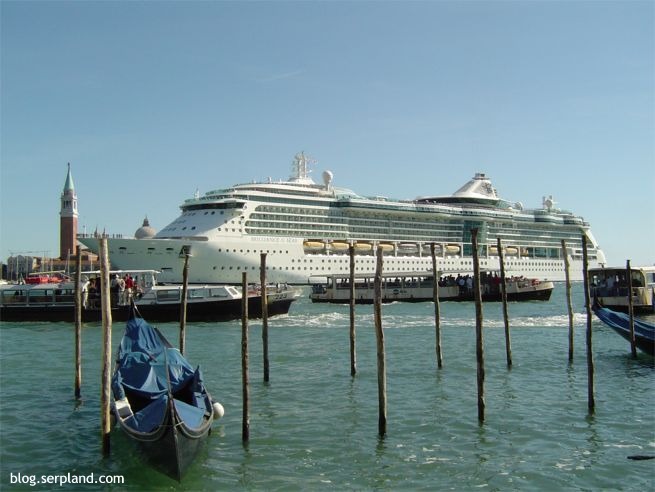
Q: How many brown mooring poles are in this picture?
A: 13